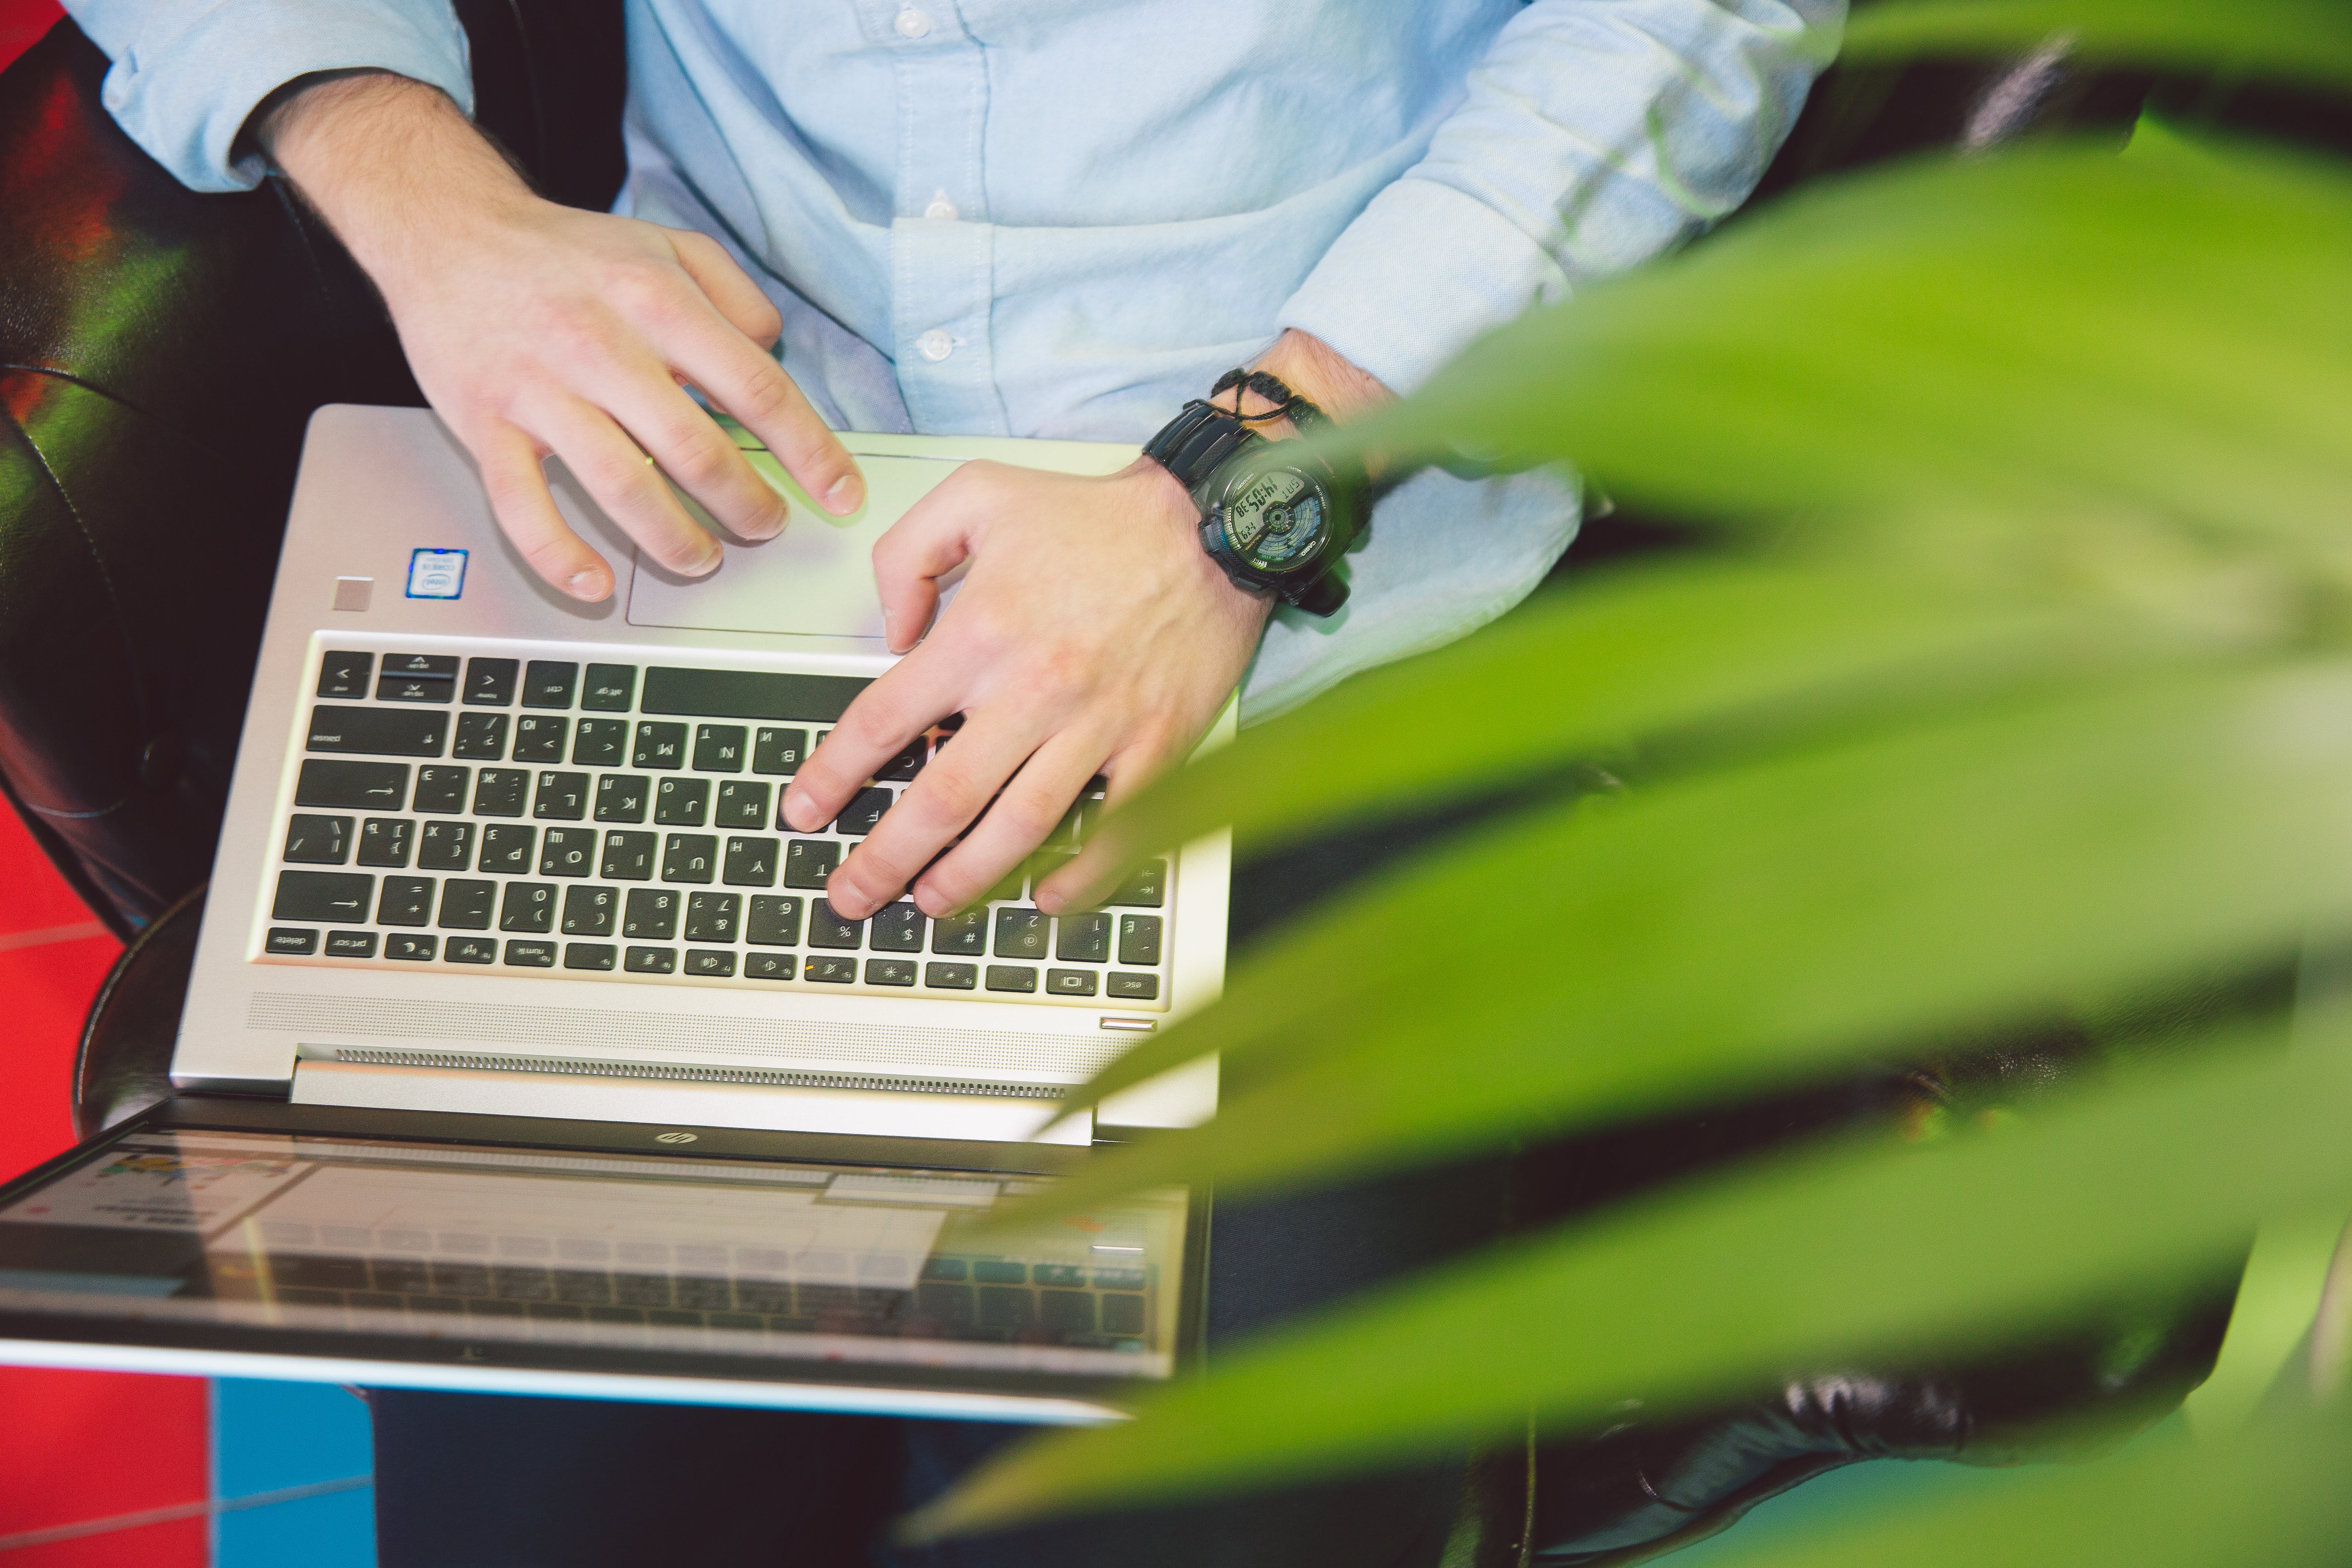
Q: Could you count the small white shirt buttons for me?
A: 3